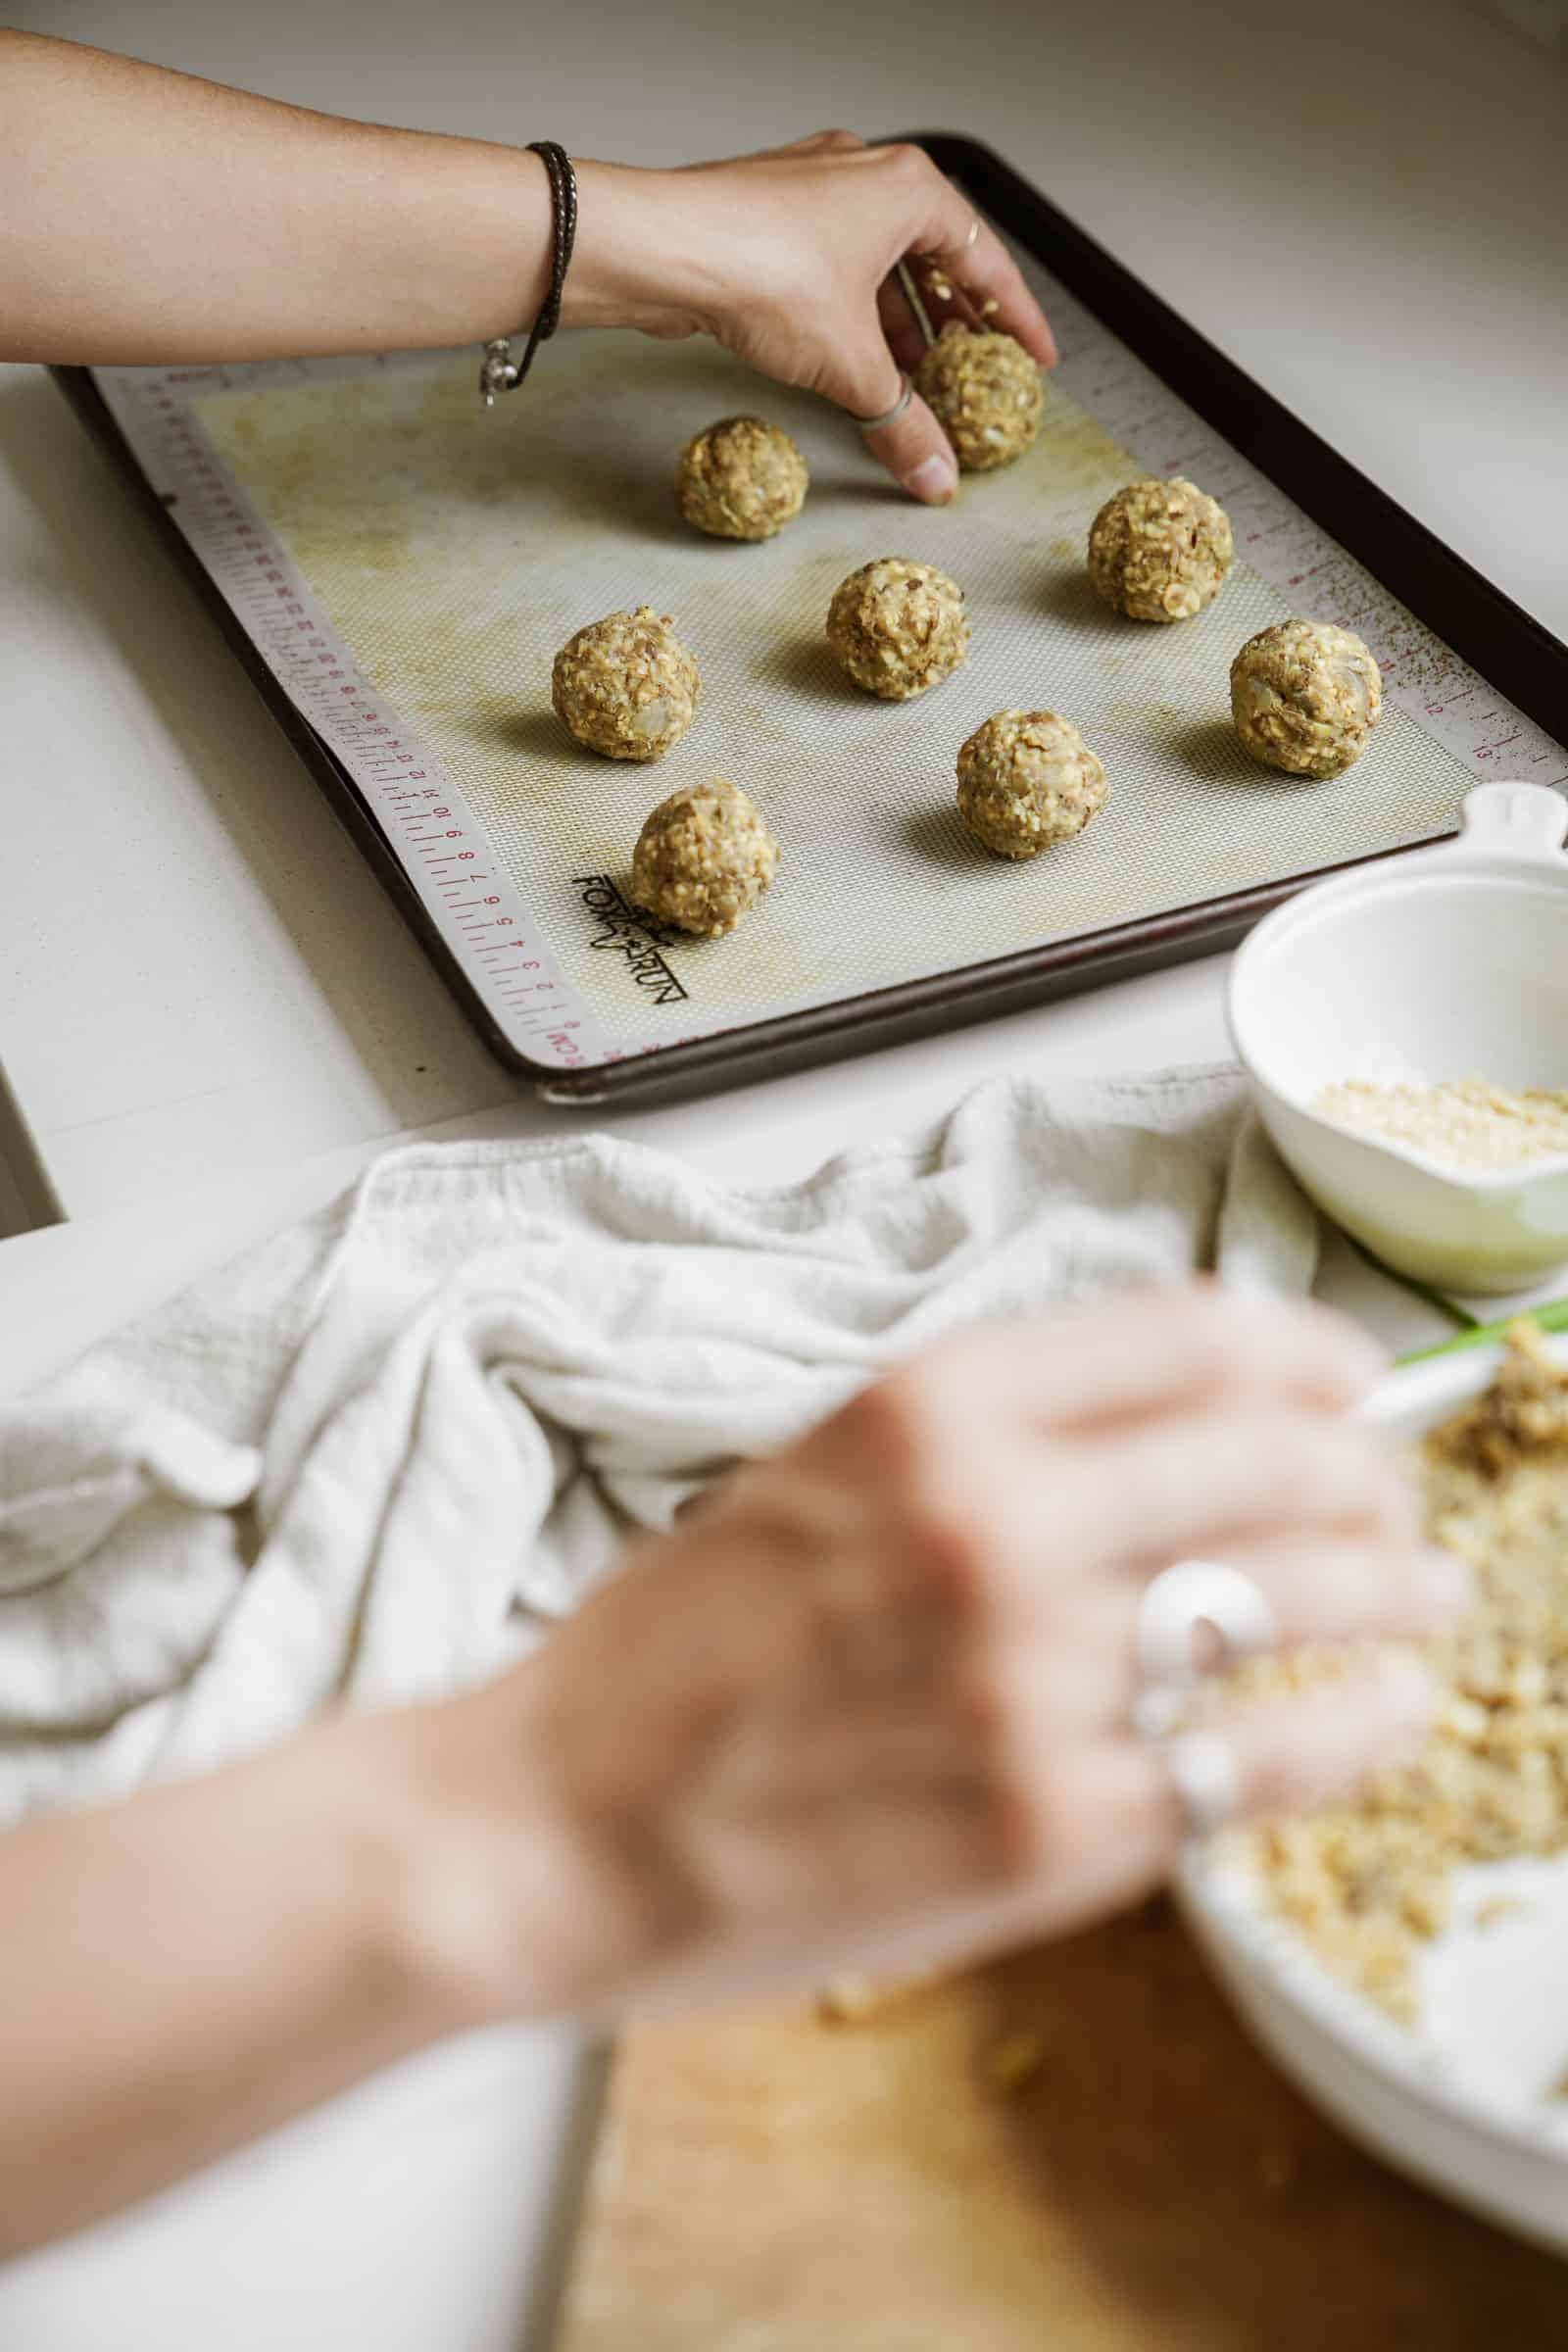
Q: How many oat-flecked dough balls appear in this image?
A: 8